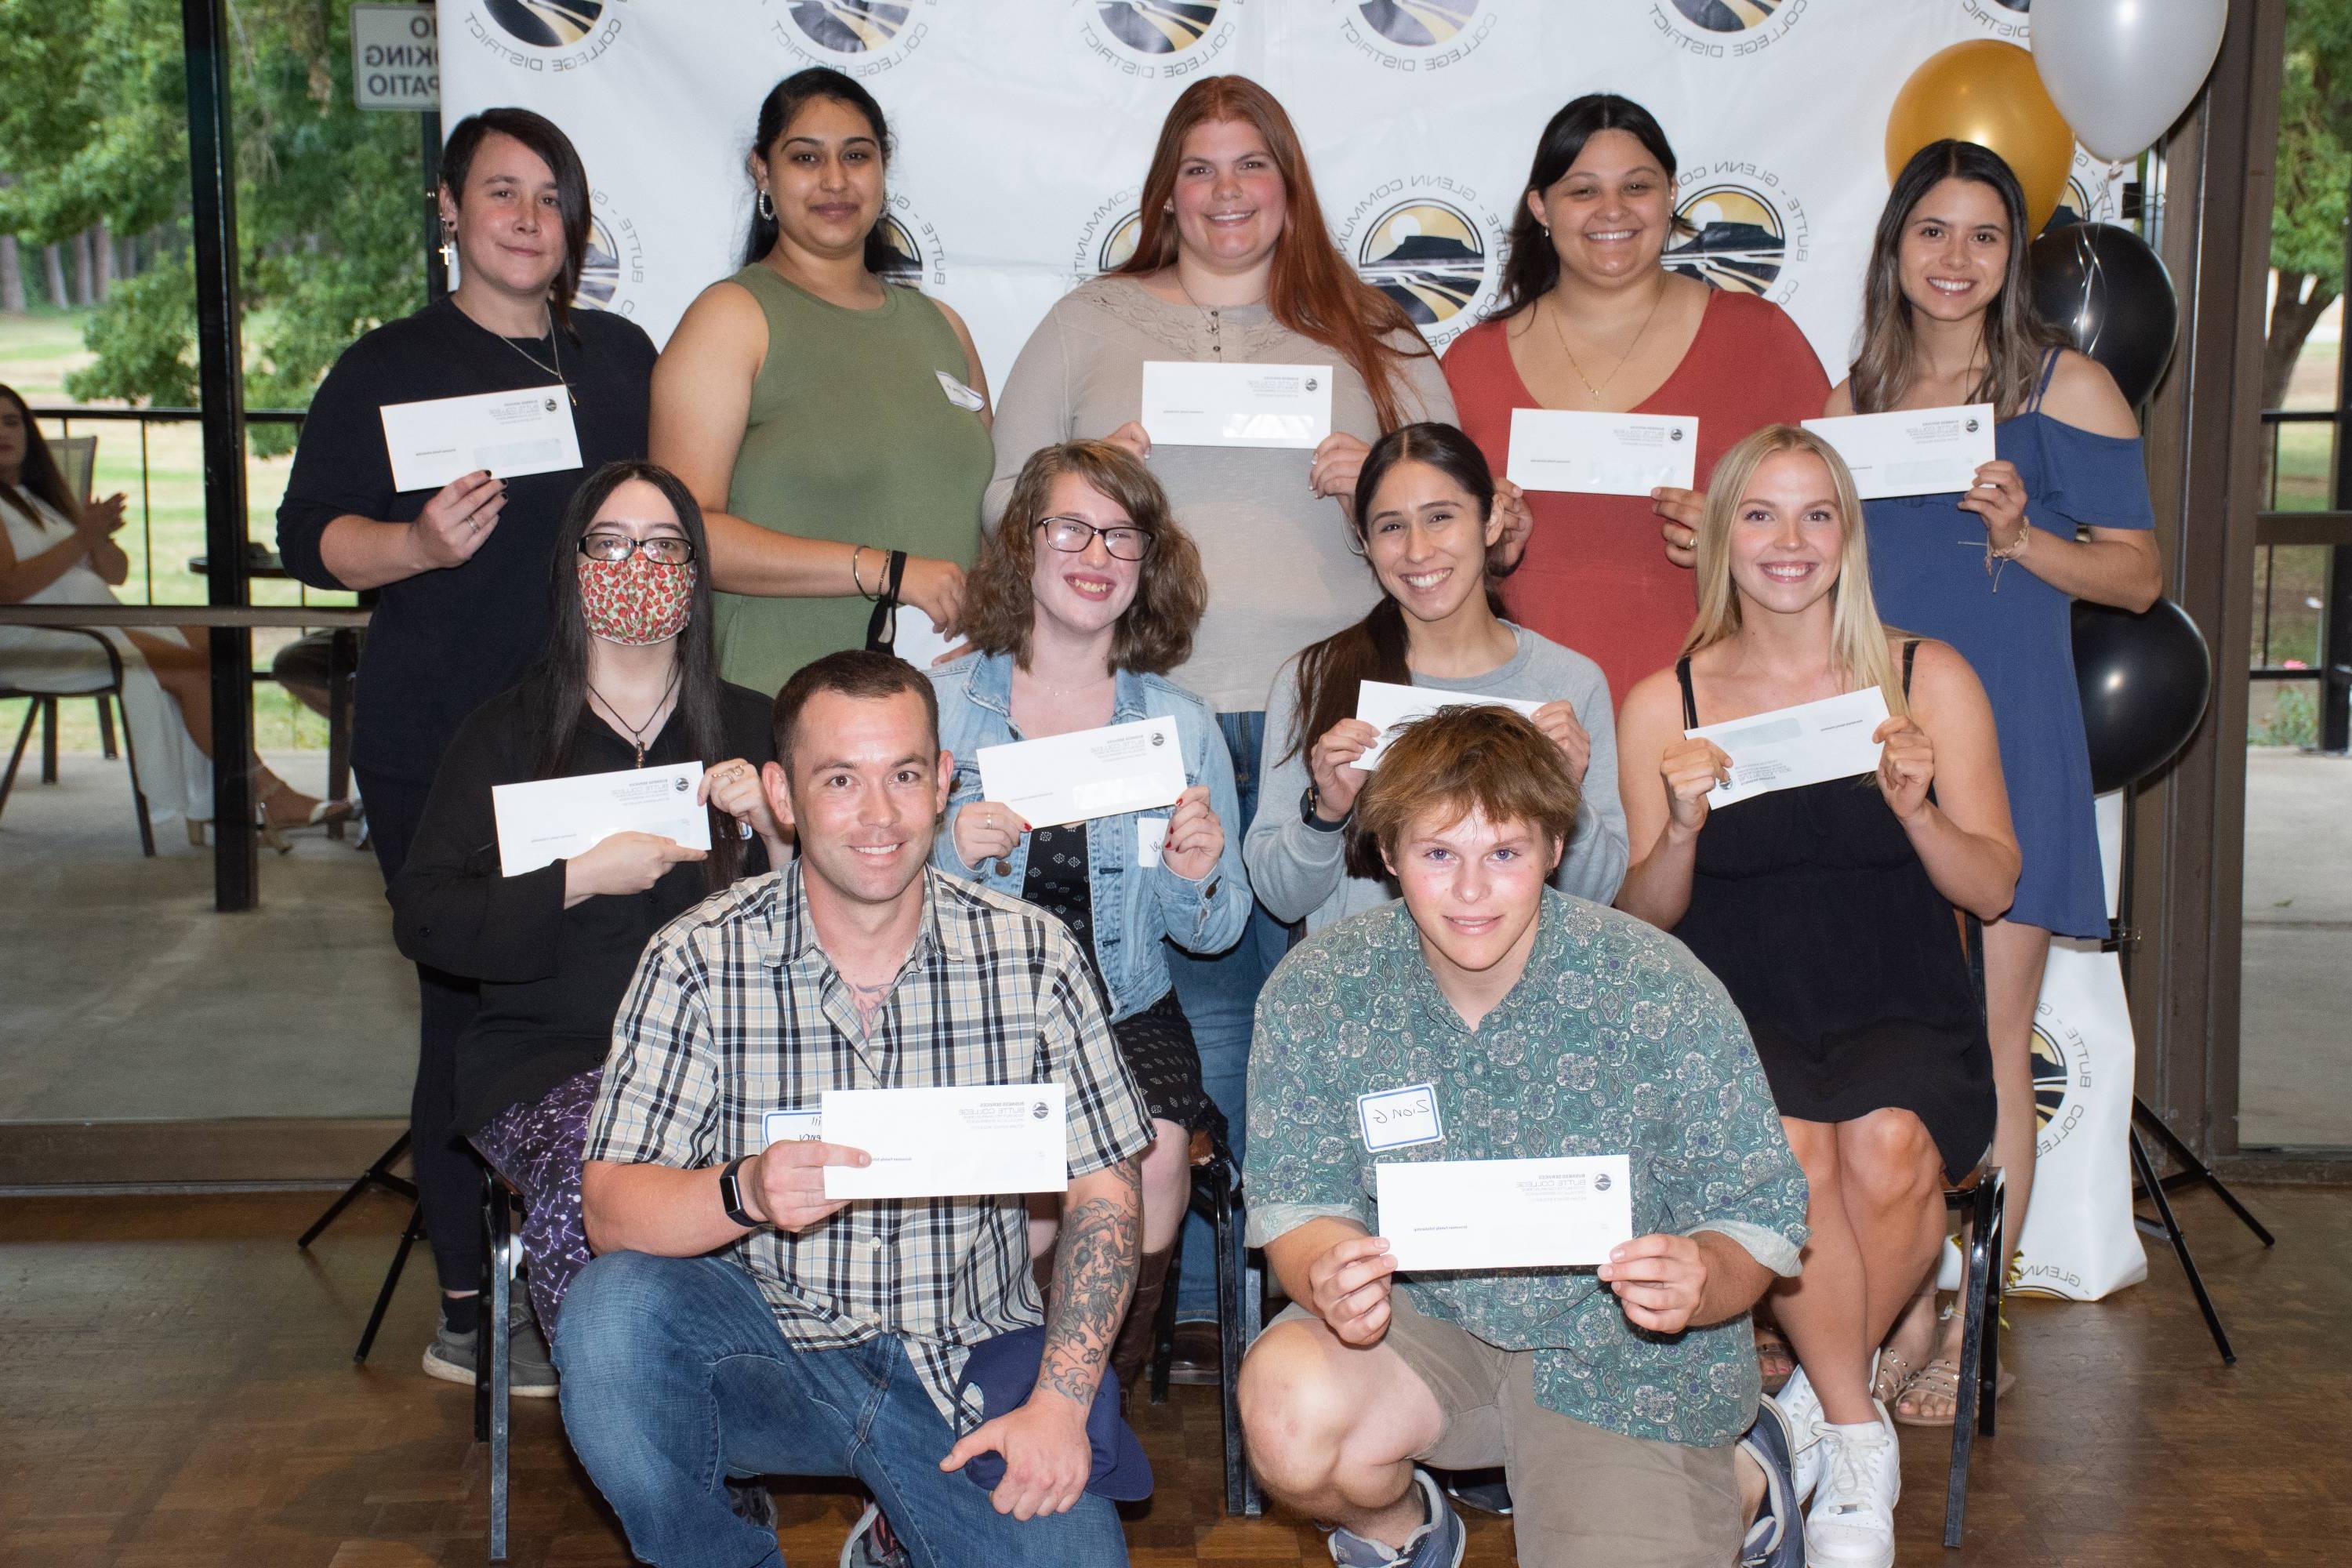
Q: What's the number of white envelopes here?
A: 11